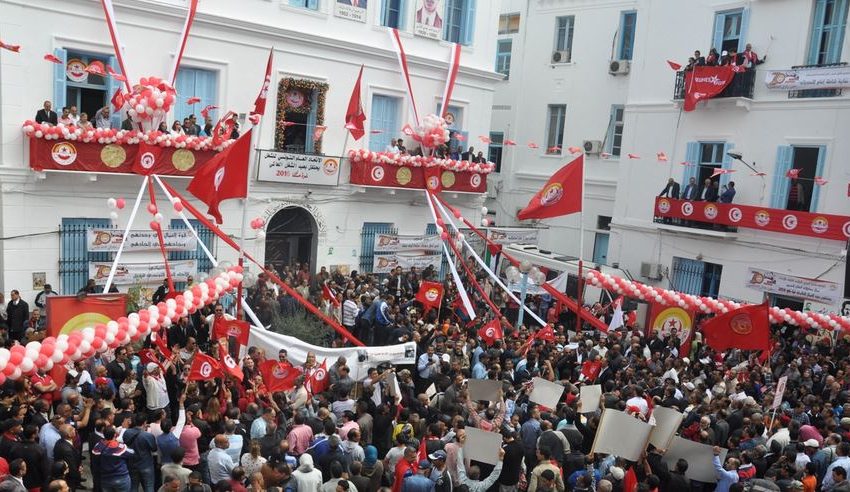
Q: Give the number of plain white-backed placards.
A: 7